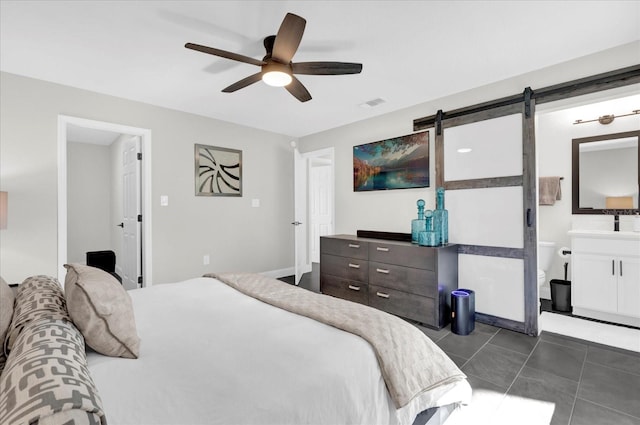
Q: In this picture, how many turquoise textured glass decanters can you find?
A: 3